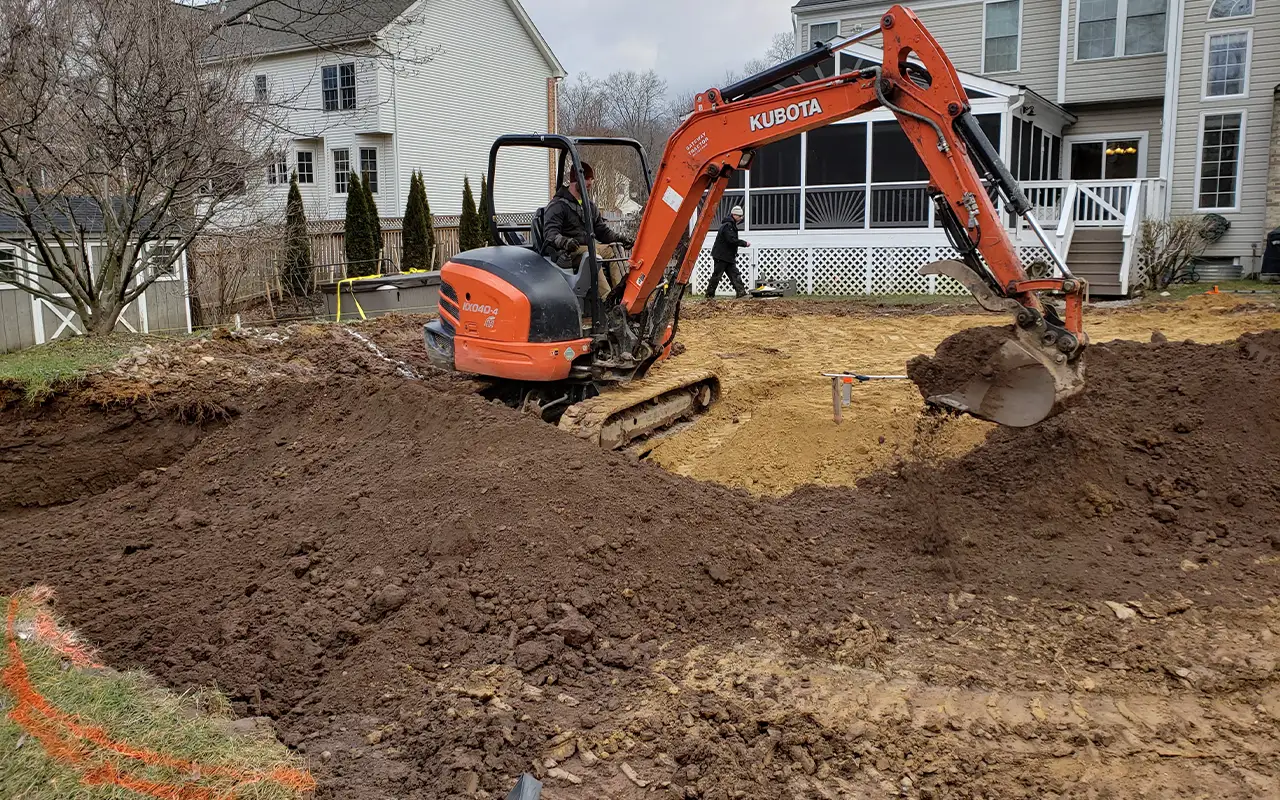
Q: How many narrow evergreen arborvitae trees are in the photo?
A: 7